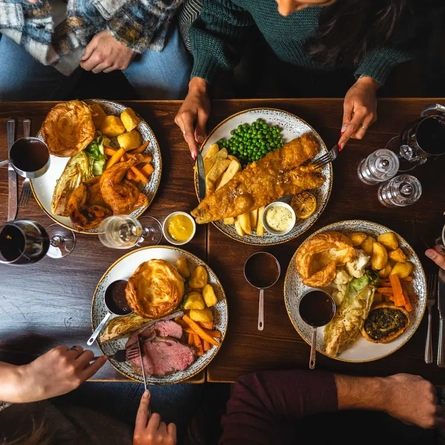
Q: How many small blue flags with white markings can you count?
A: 0